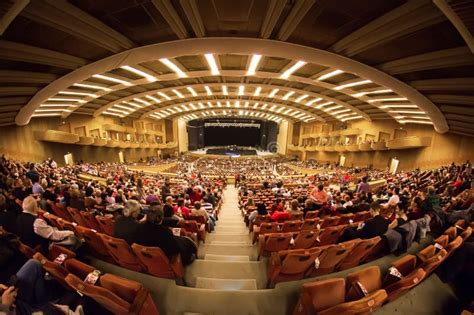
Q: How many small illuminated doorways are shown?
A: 4